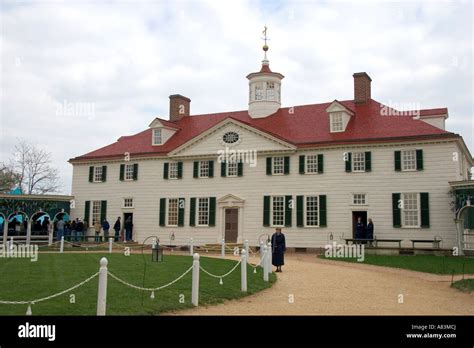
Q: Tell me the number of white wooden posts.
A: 13